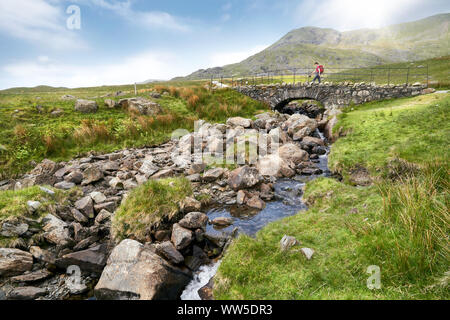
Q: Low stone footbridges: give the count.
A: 1